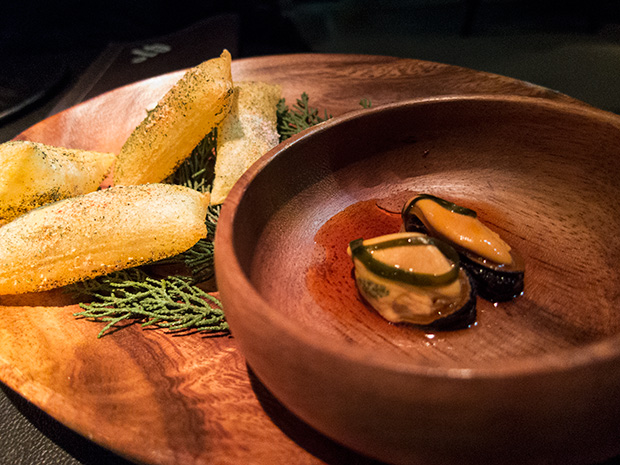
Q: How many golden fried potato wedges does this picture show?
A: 4